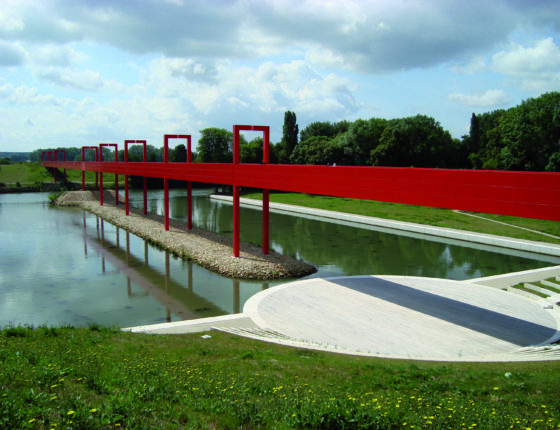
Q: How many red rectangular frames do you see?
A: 8